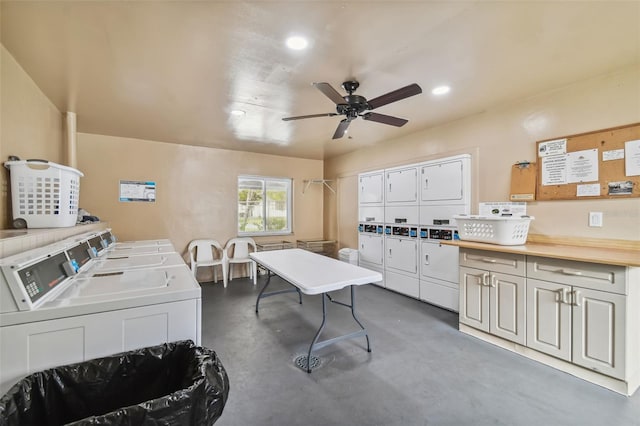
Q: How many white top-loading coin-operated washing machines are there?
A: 4